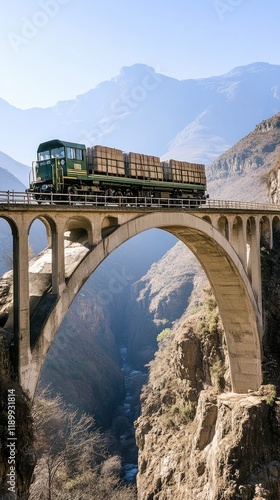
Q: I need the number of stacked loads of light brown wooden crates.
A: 3